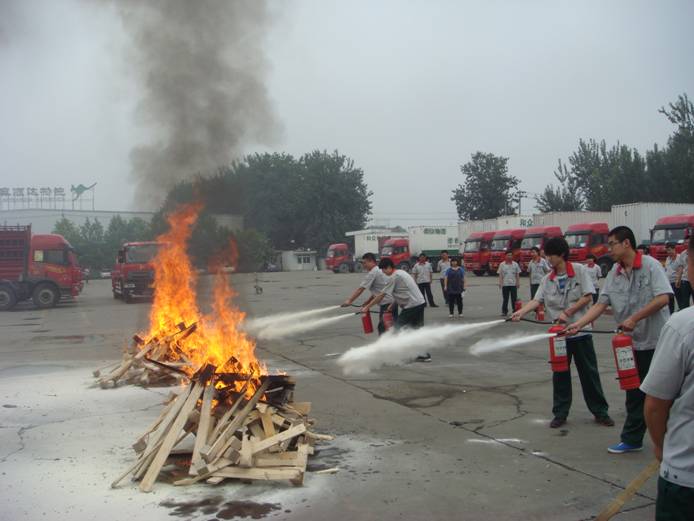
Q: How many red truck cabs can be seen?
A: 9